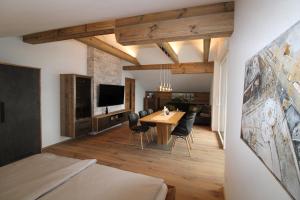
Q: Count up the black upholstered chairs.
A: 6